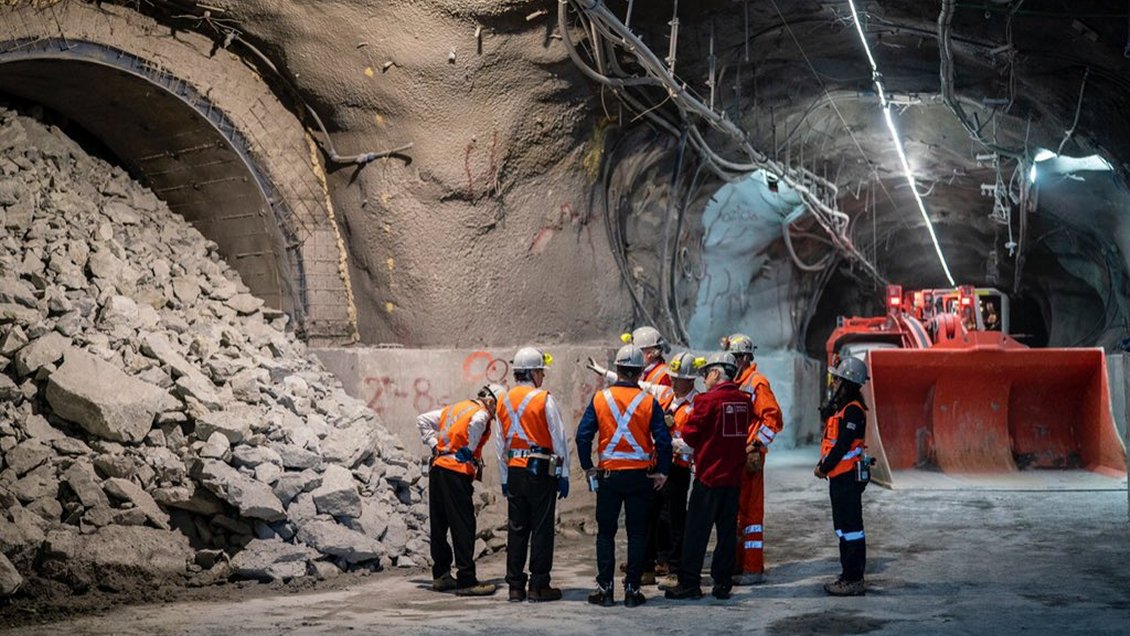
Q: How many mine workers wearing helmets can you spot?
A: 8